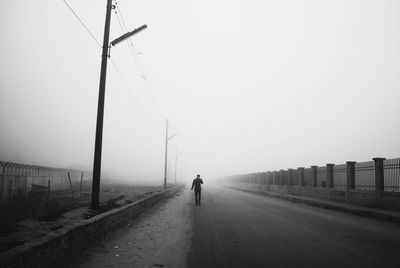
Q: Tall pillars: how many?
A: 3